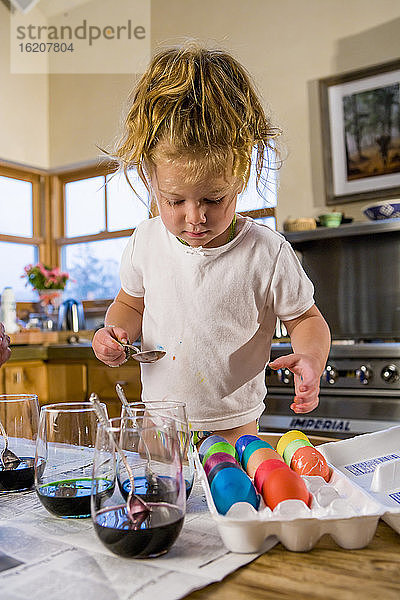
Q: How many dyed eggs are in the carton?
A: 13